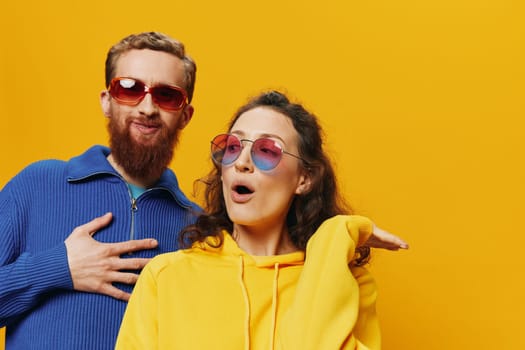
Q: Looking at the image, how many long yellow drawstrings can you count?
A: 2